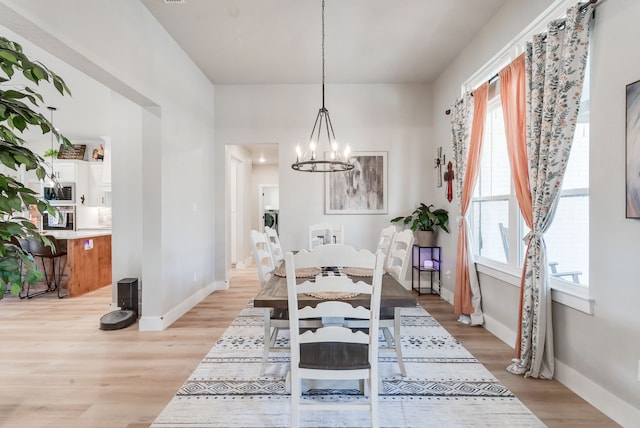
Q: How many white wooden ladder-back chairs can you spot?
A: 6